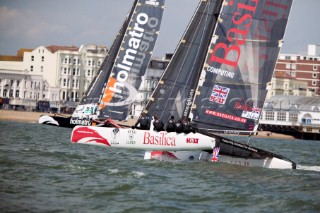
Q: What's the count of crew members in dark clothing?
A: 5